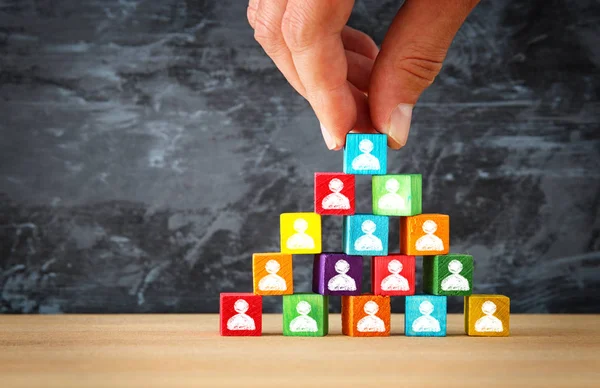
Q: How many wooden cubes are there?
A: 15